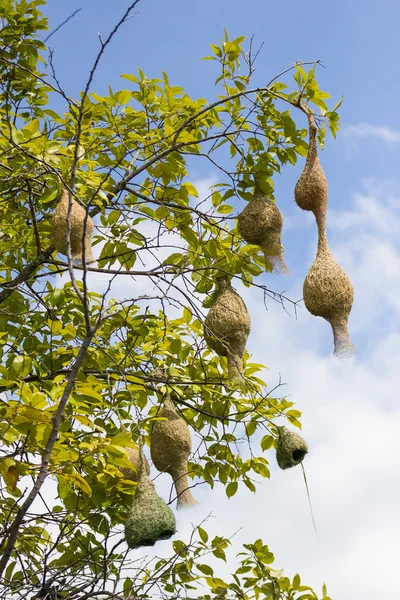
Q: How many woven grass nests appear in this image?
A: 9